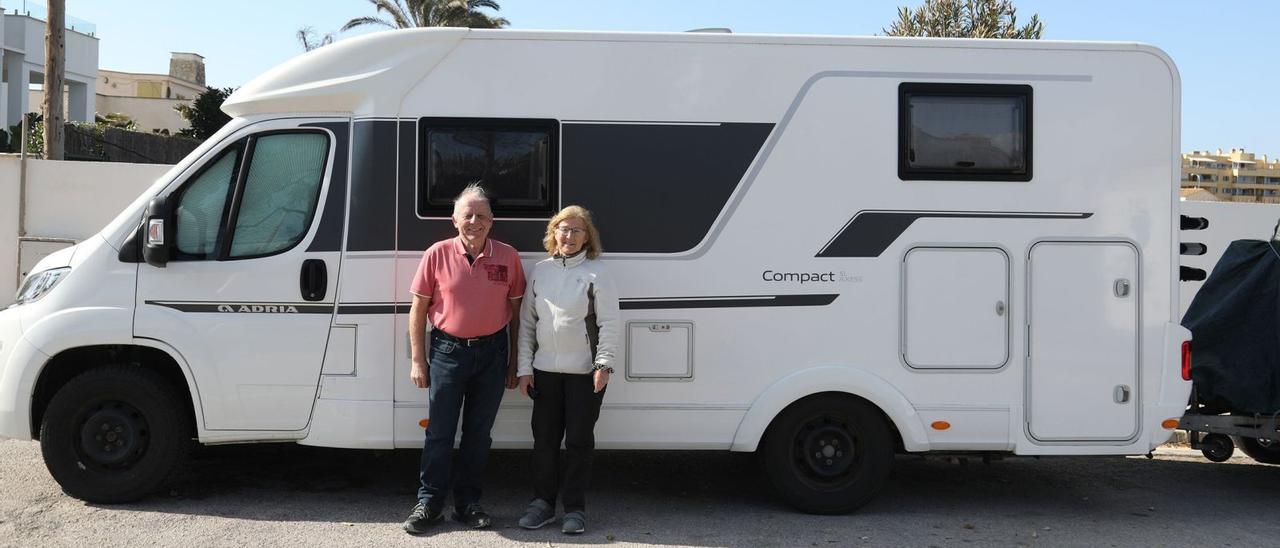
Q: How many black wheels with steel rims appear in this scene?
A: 2